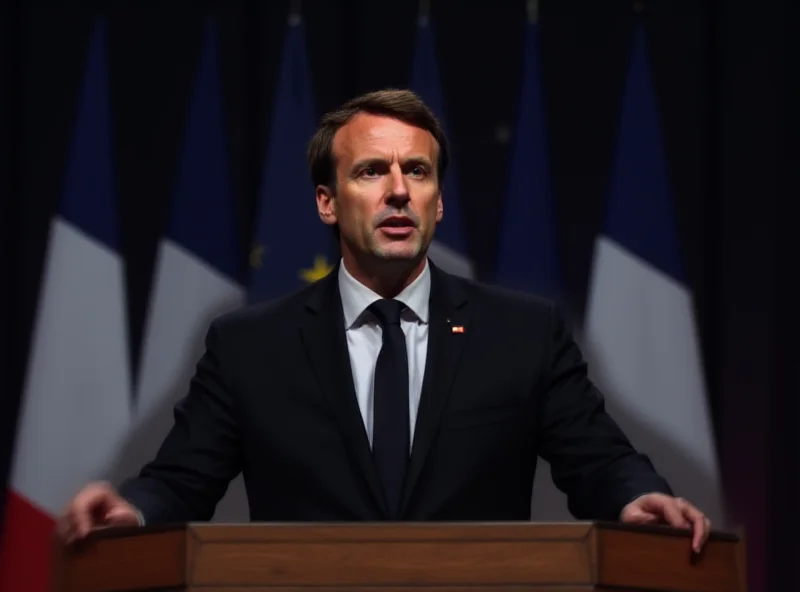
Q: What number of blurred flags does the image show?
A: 6